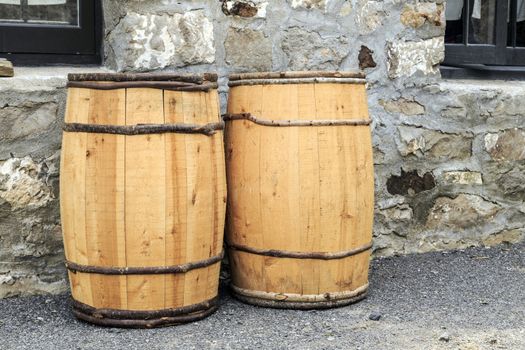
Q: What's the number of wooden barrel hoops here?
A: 12